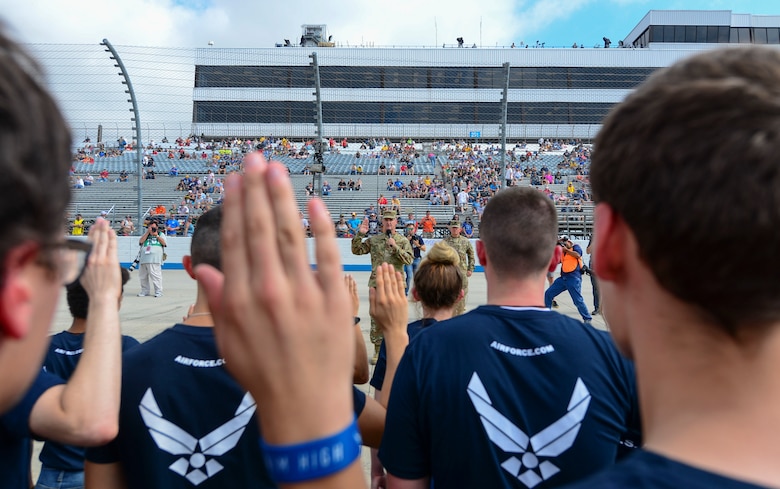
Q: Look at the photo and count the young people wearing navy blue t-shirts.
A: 6